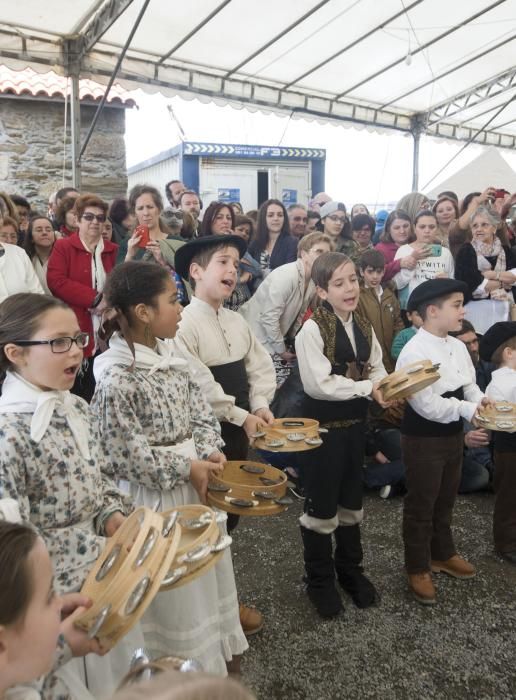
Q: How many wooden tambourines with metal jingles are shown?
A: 7